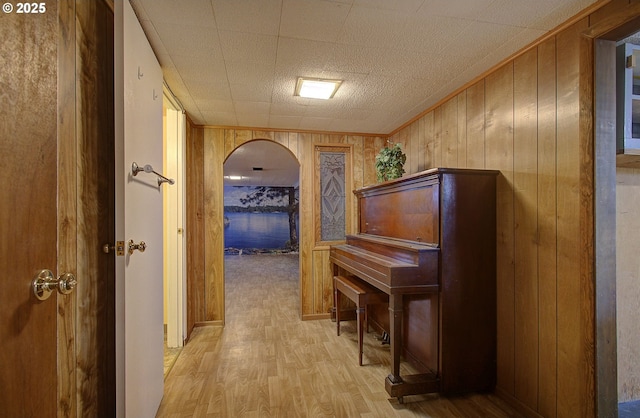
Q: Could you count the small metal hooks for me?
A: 2